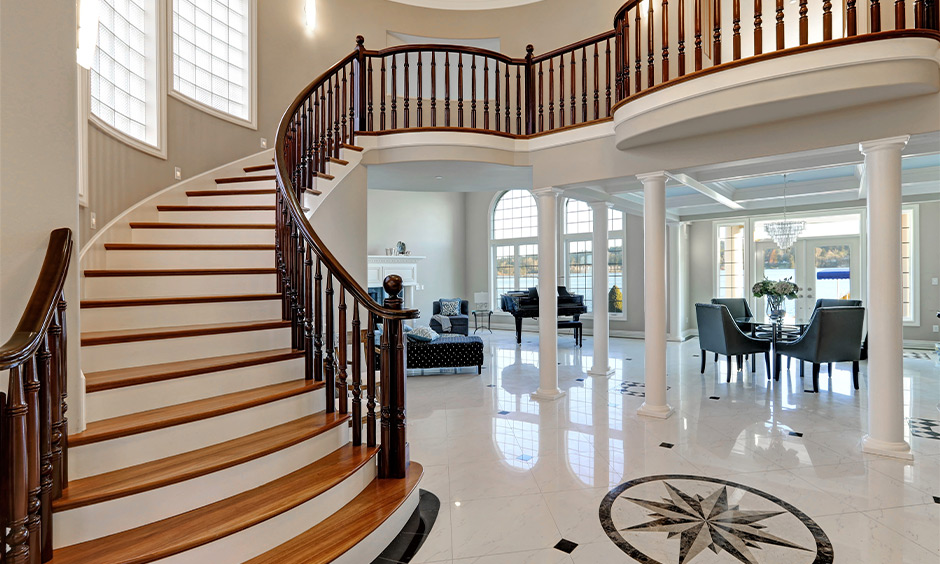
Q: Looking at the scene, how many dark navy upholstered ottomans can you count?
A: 1